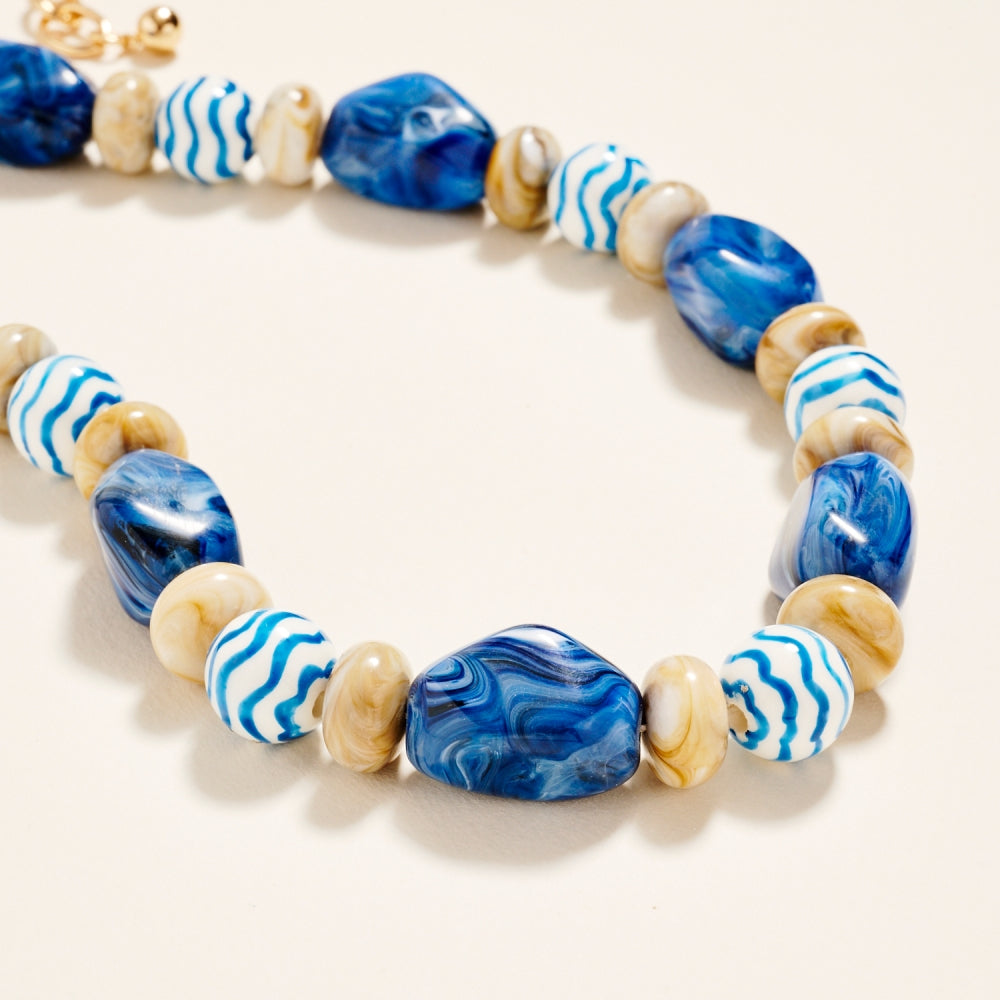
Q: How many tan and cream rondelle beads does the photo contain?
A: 12